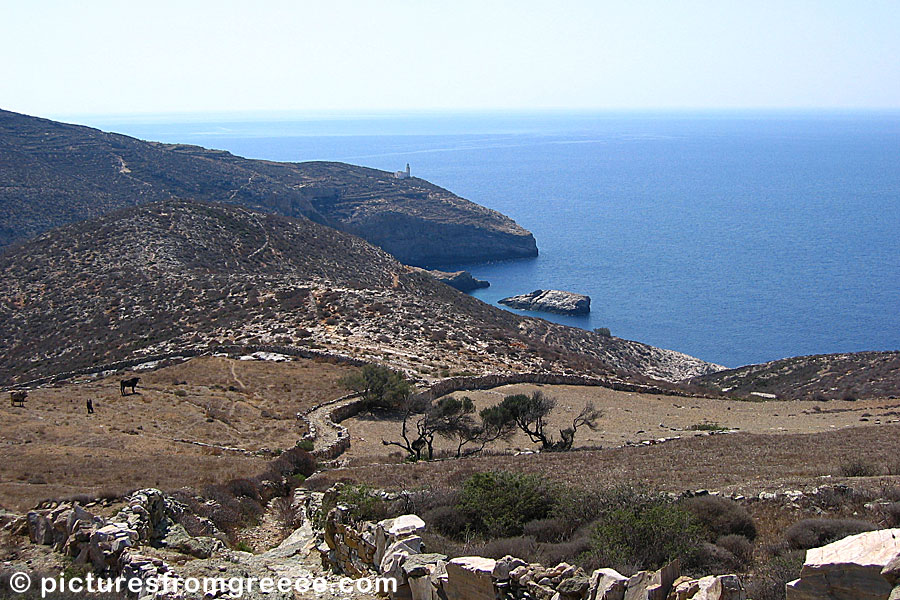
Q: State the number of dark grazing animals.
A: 3